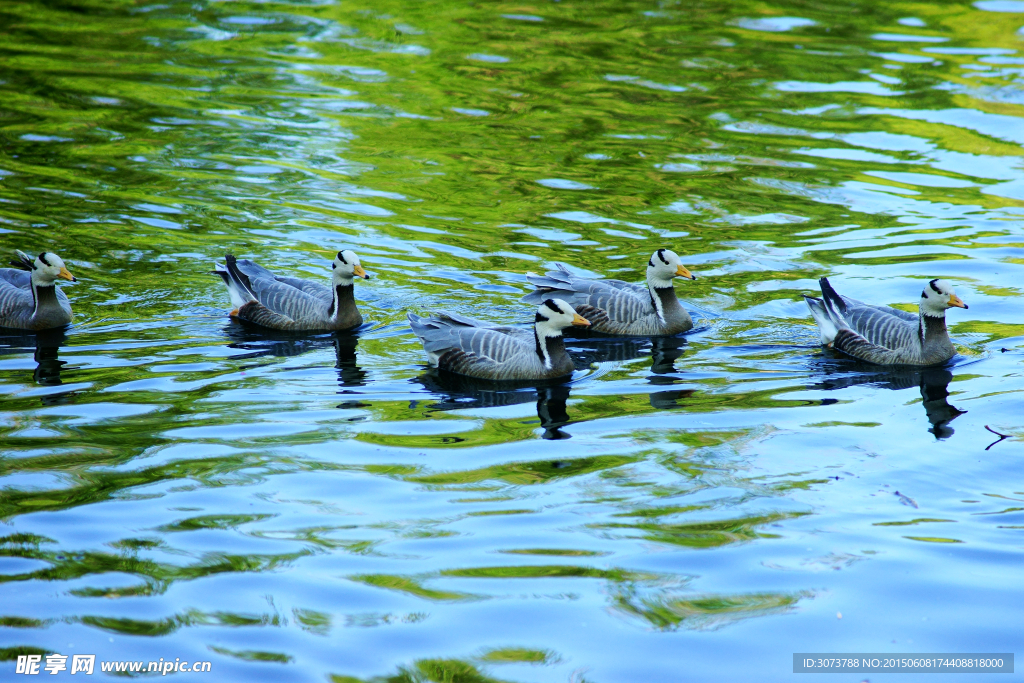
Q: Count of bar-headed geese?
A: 5